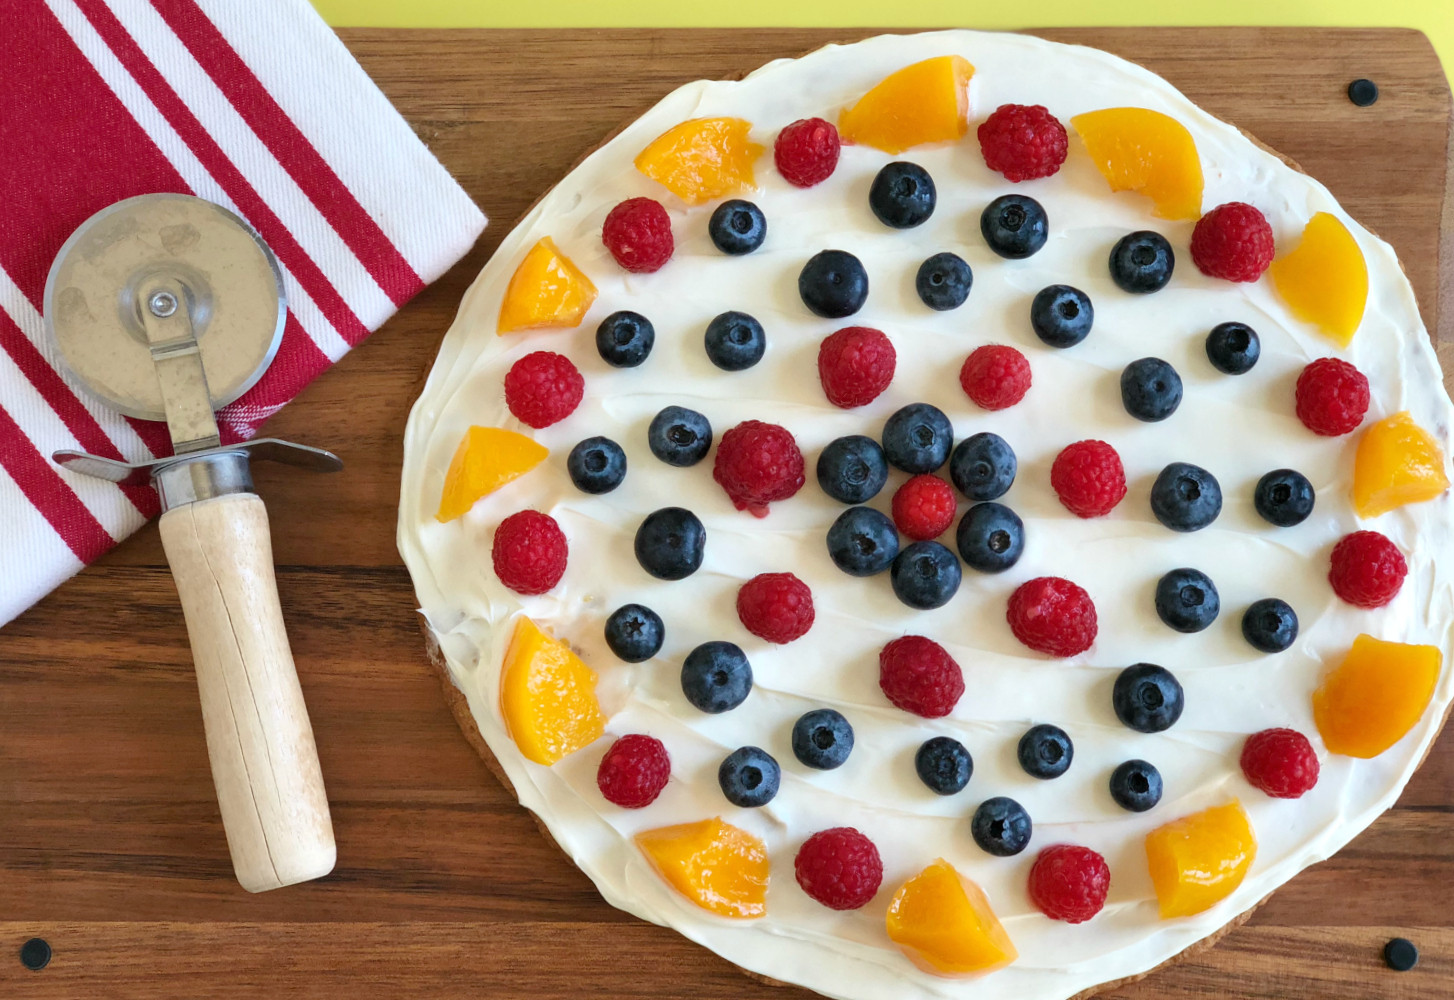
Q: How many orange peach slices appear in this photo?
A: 12